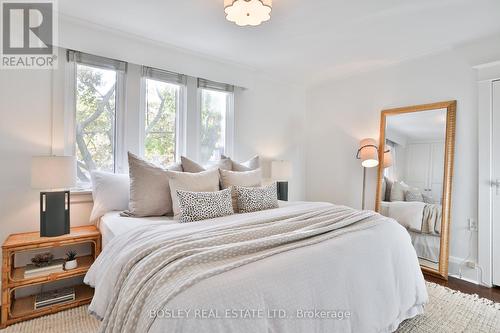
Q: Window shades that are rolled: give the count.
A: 3